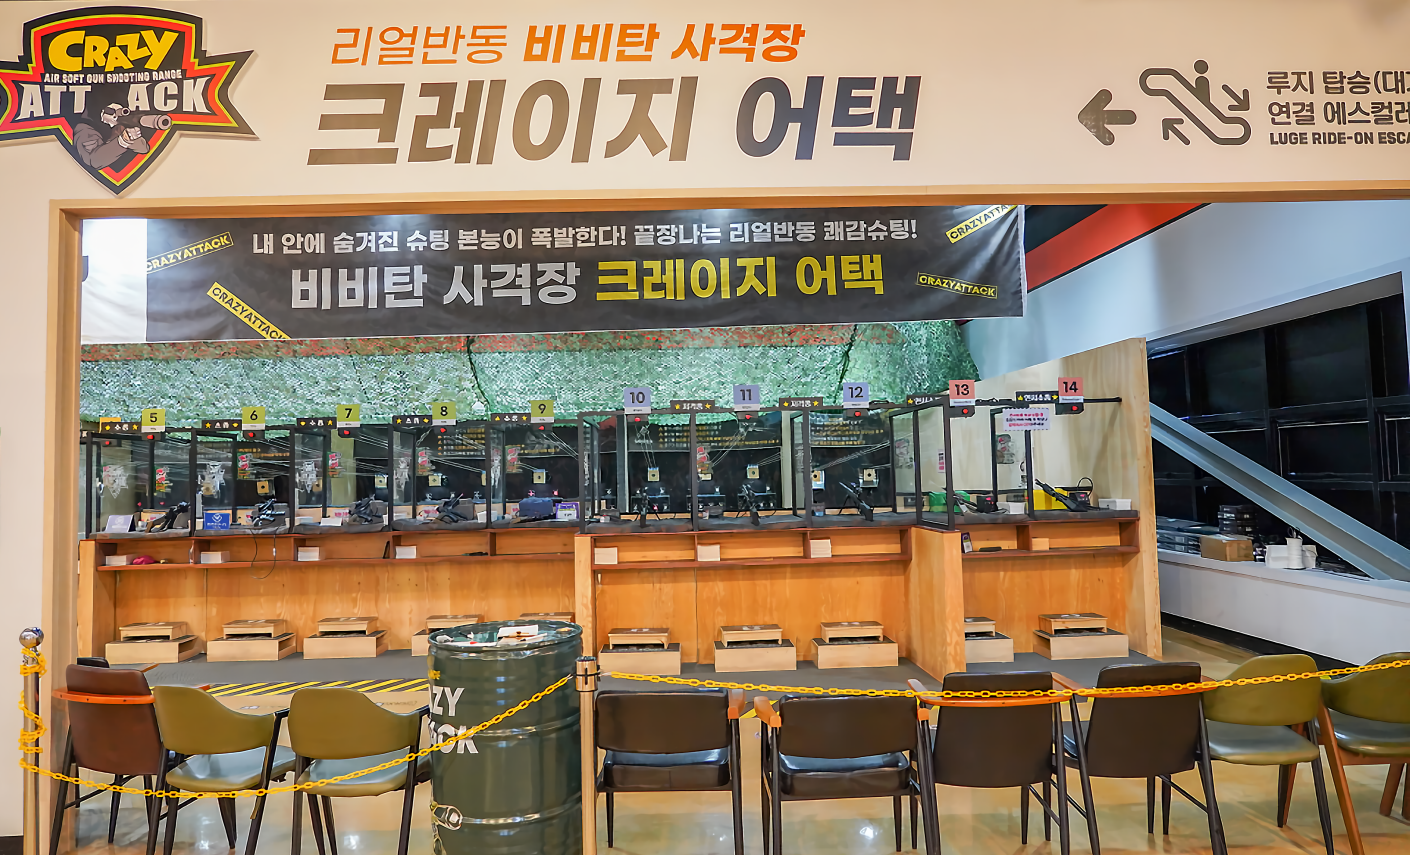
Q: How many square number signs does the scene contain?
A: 10